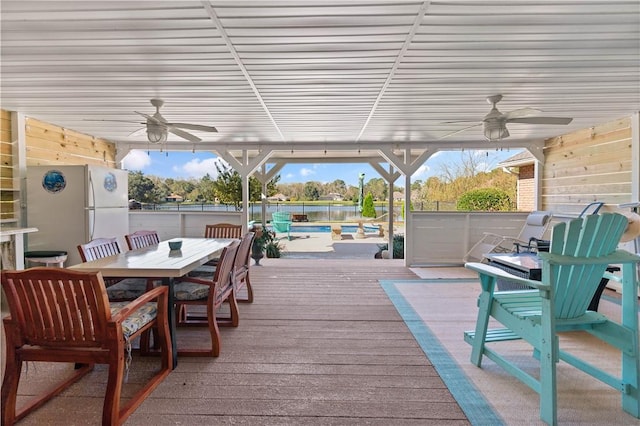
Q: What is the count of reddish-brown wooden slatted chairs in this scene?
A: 6